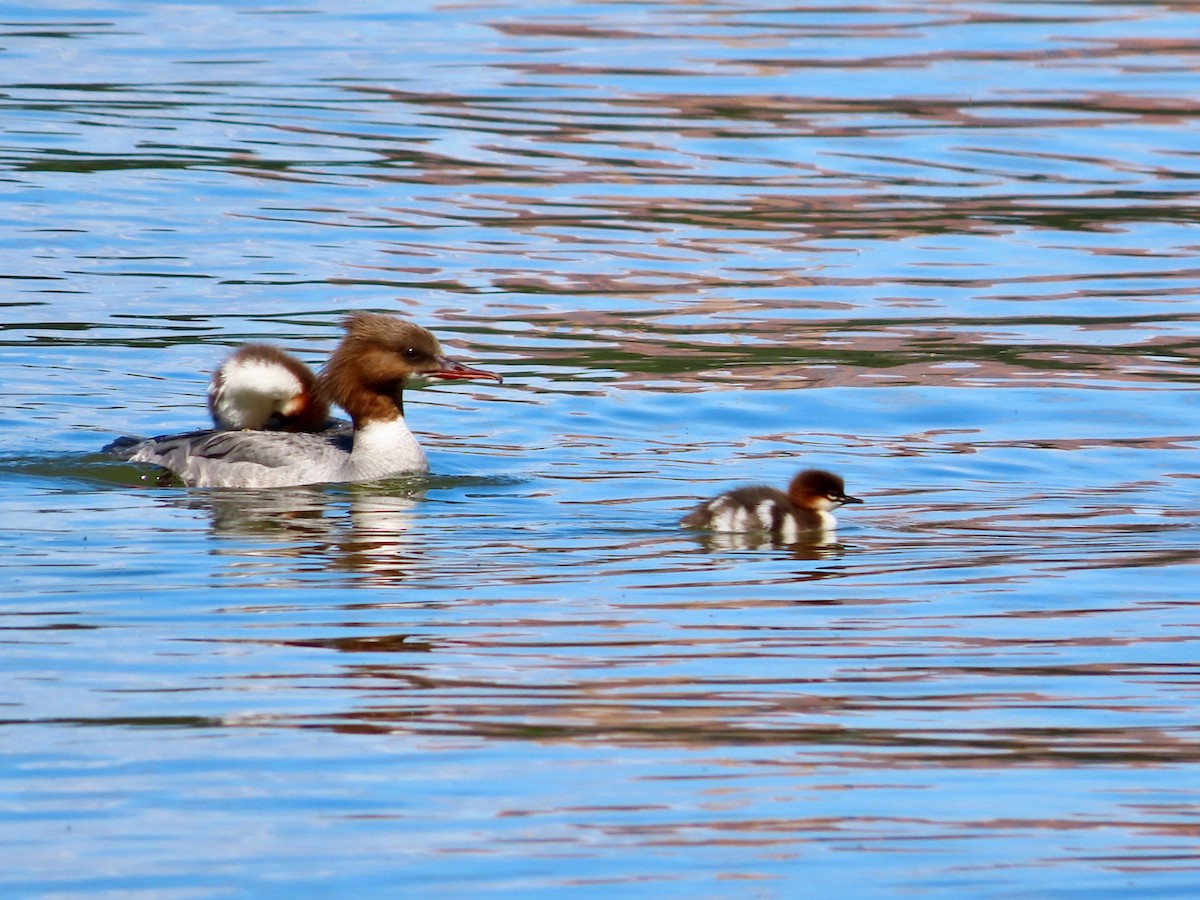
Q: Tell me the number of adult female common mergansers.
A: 1